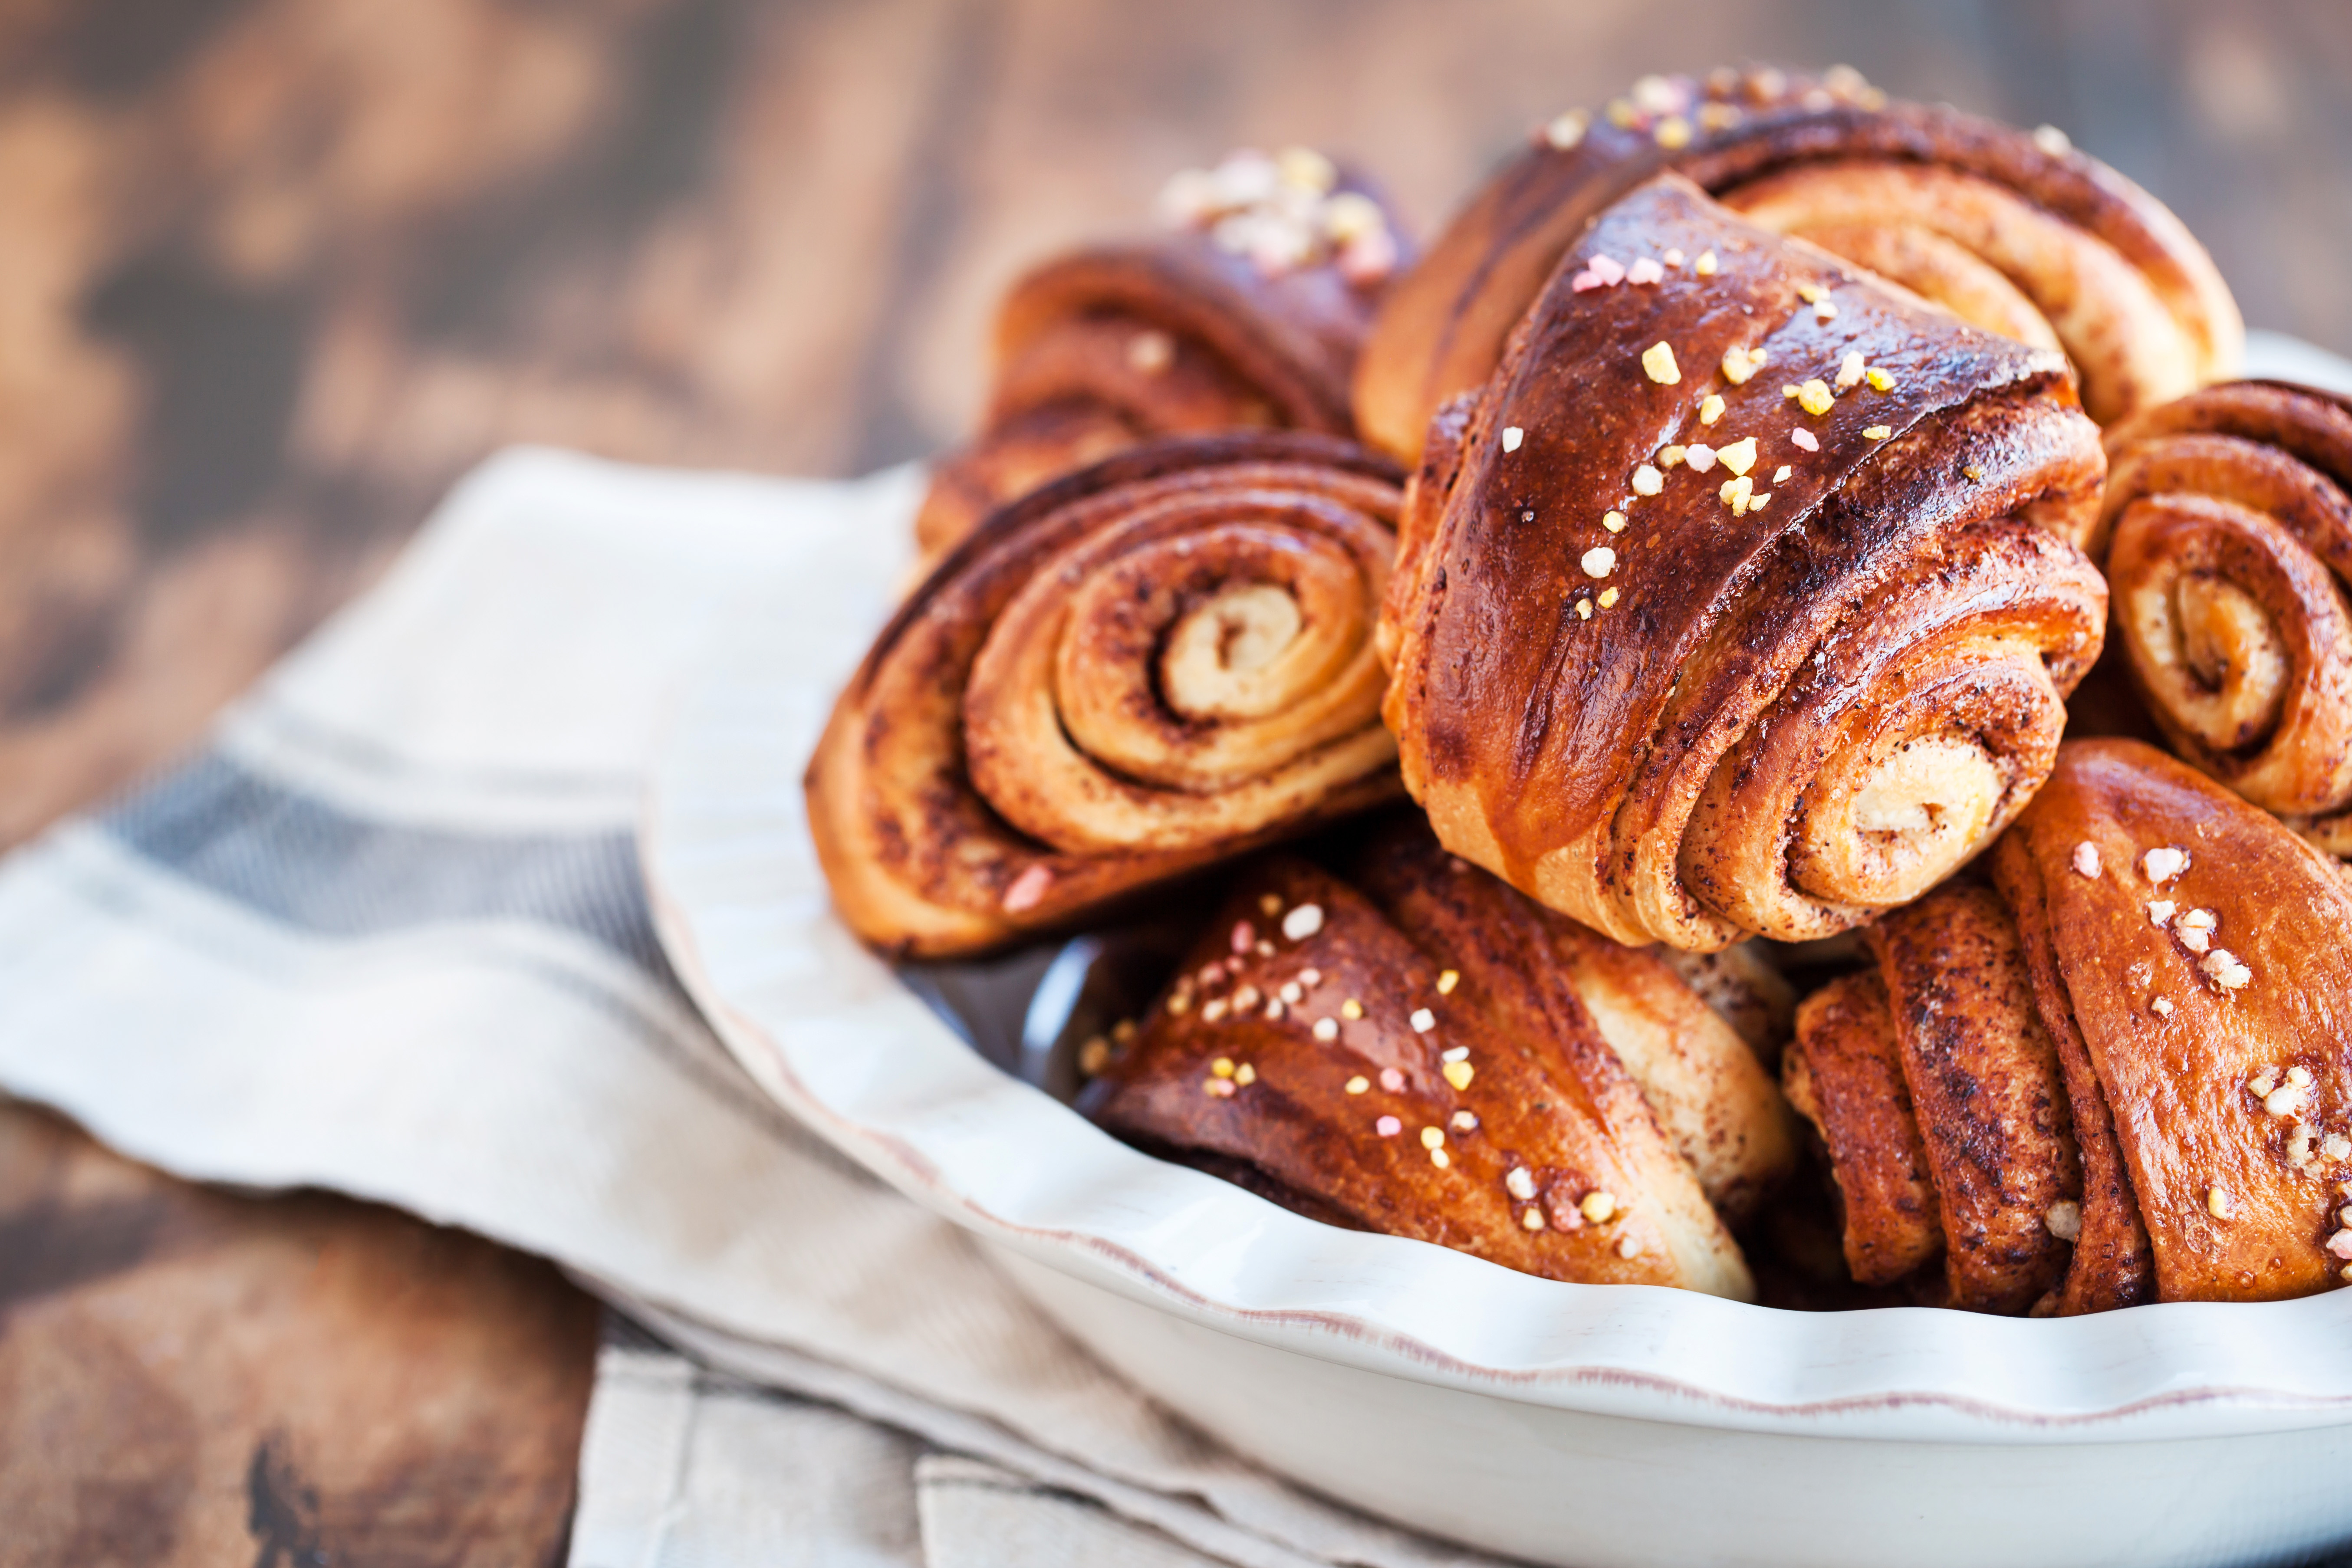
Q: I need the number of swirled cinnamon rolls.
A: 7